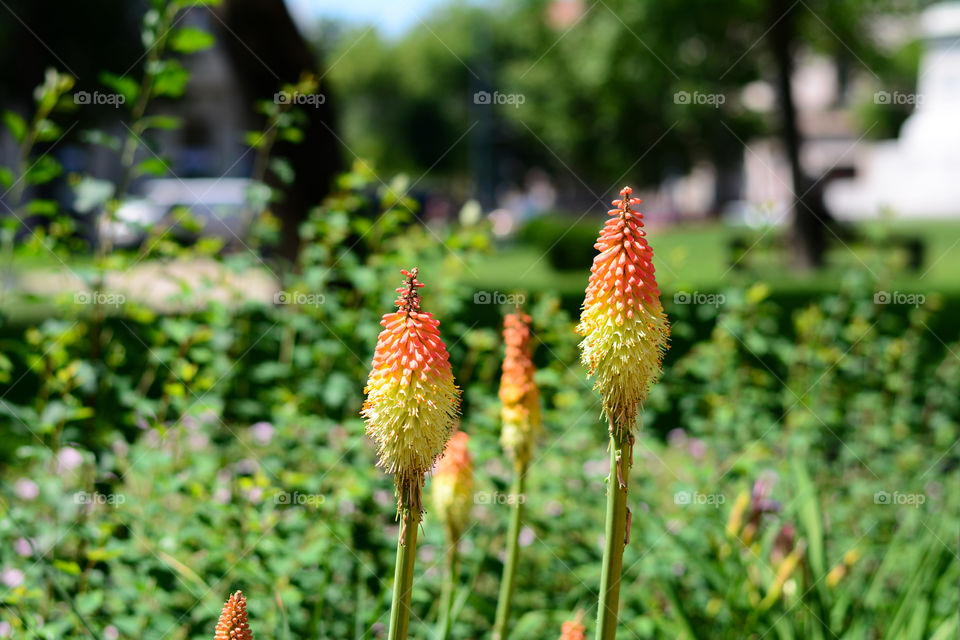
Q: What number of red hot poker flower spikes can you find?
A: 6